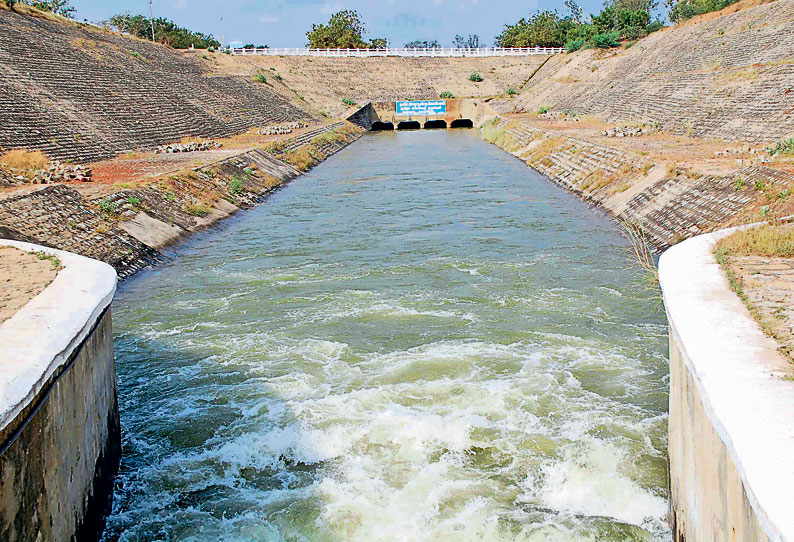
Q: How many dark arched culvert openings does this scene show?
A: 4